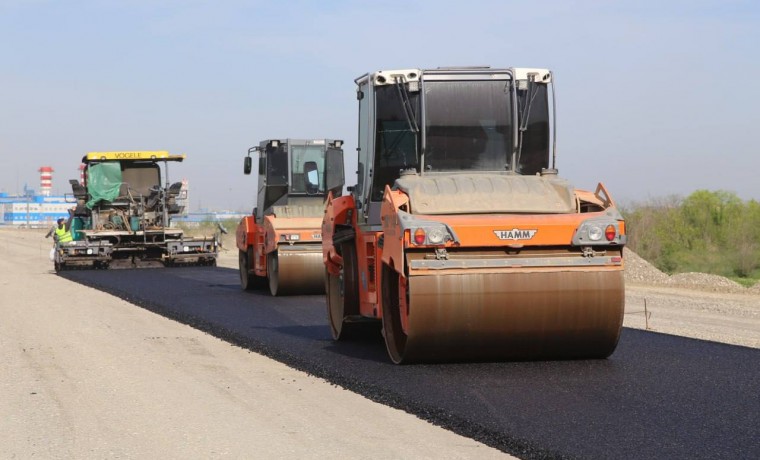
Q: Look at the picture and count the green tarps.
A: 1